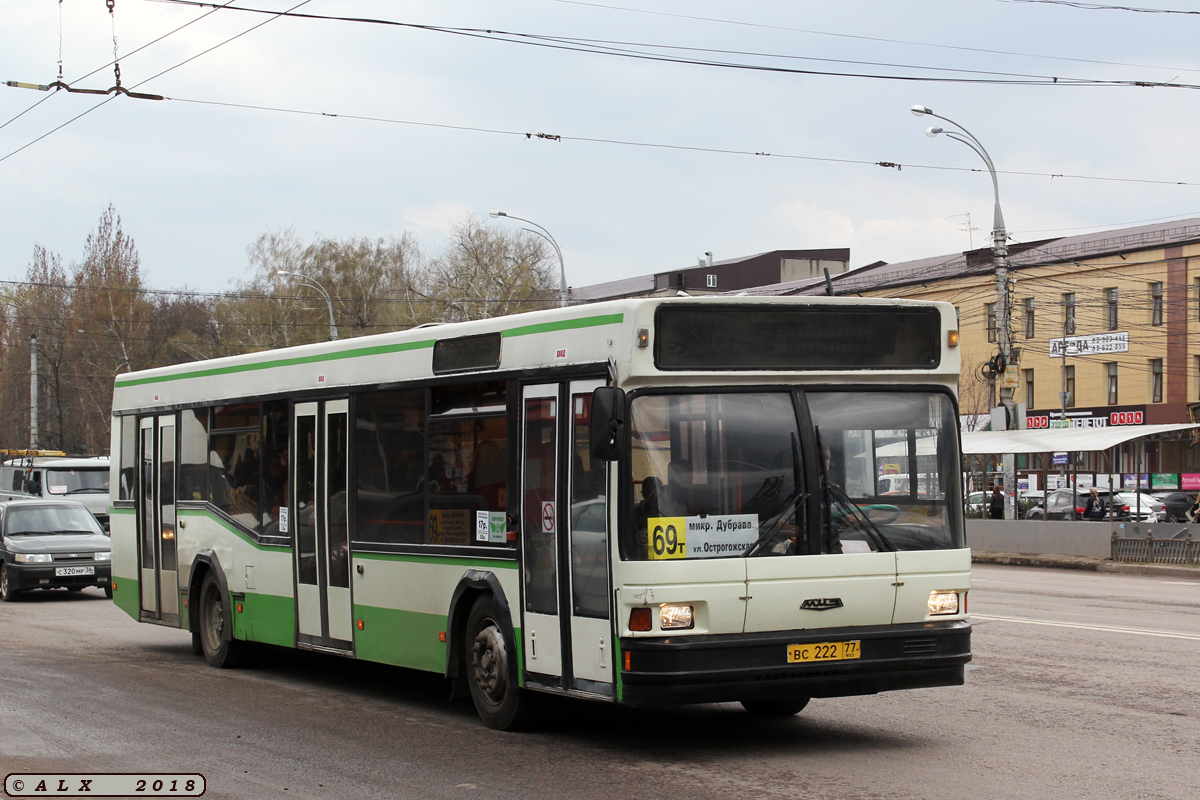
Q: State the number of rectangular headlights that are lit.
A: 2